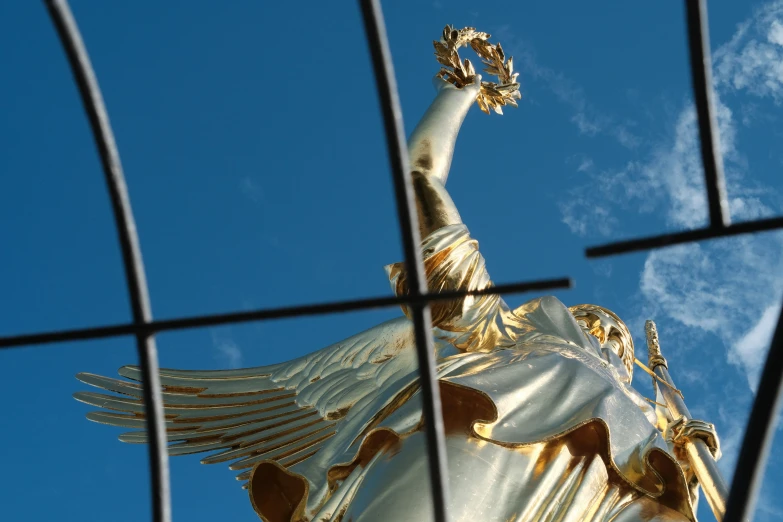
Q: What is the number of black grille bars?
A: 6